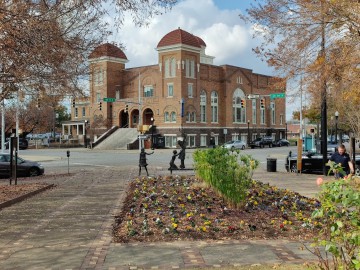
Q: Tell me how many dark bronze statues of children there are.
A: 3